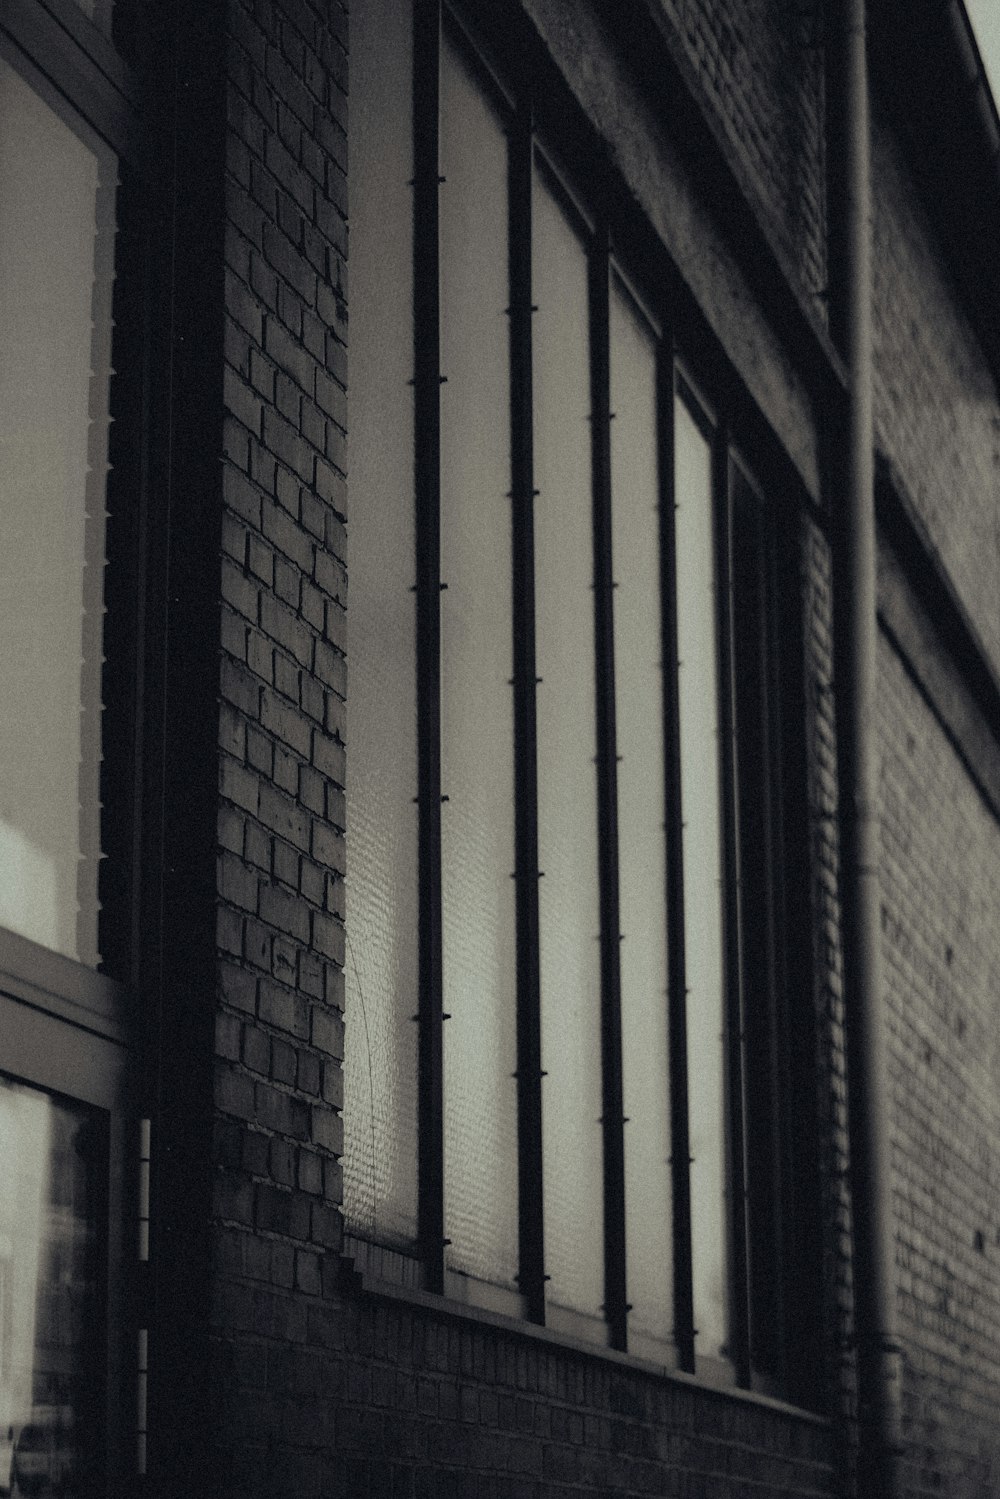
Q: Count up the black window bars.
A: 5